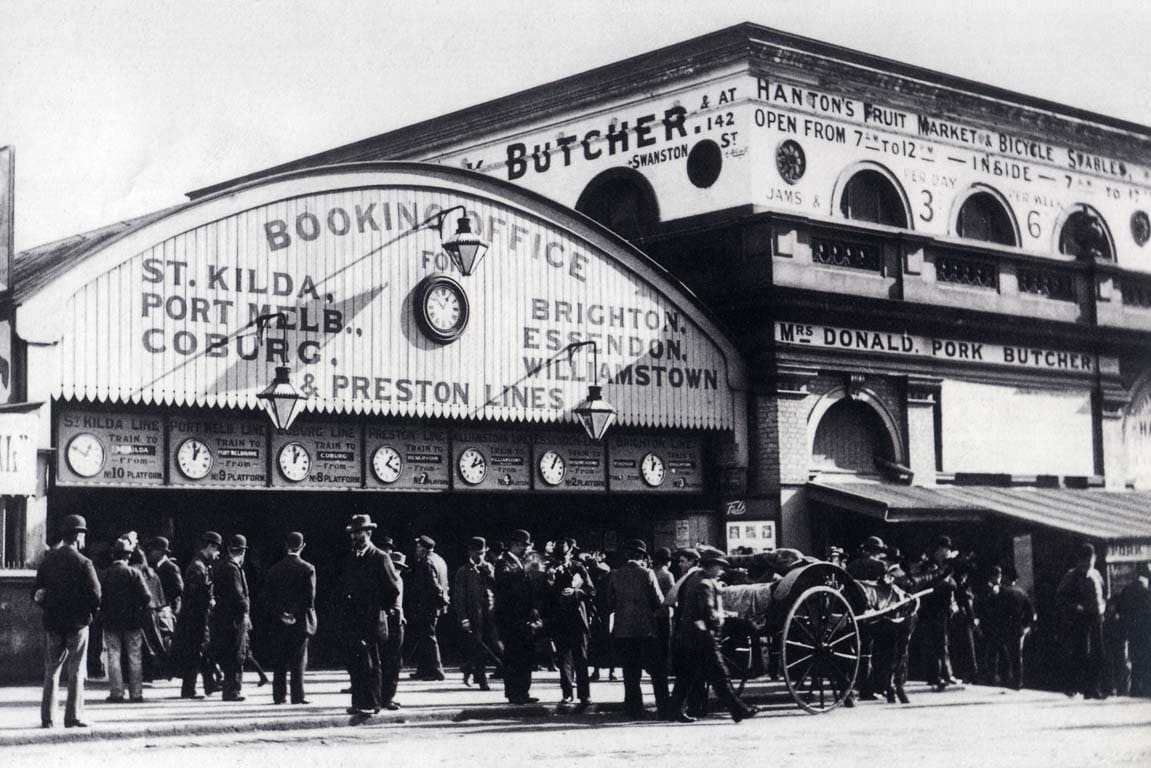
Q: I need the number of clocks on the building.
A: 8